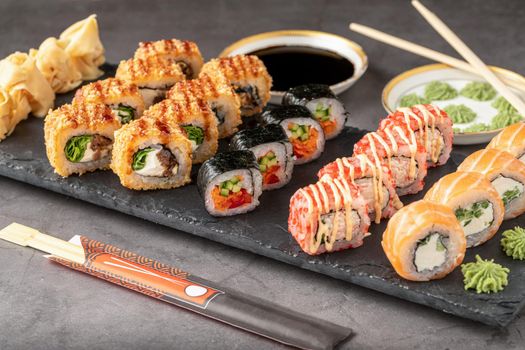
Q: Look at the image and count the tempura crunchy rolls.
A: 8